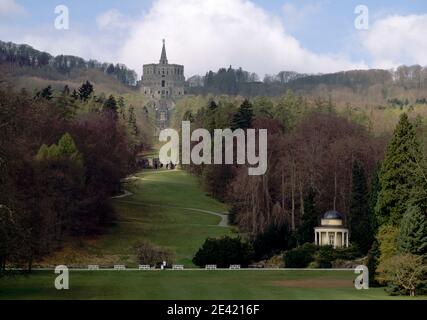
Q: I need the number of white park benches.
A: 6